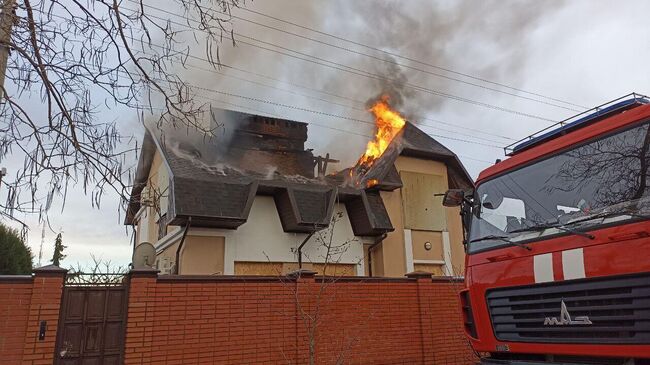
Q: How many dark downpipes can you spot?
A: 3